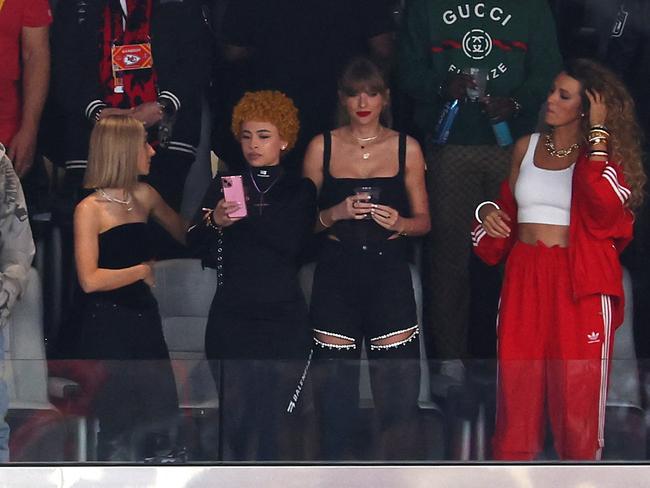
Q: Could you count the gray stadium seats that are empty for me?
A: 4